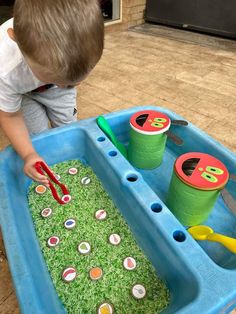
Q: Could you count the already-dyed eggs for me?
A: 0